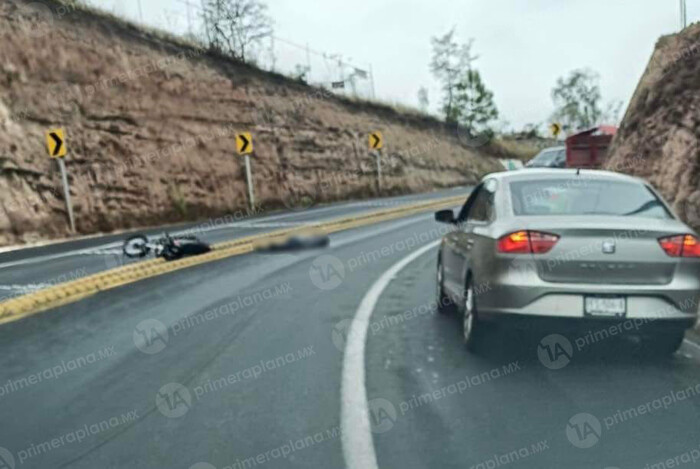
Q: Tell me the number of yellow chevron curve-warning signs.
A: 4